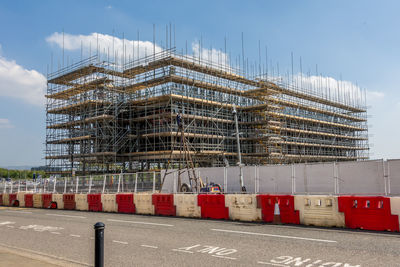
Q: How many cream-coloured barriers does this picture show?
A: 11